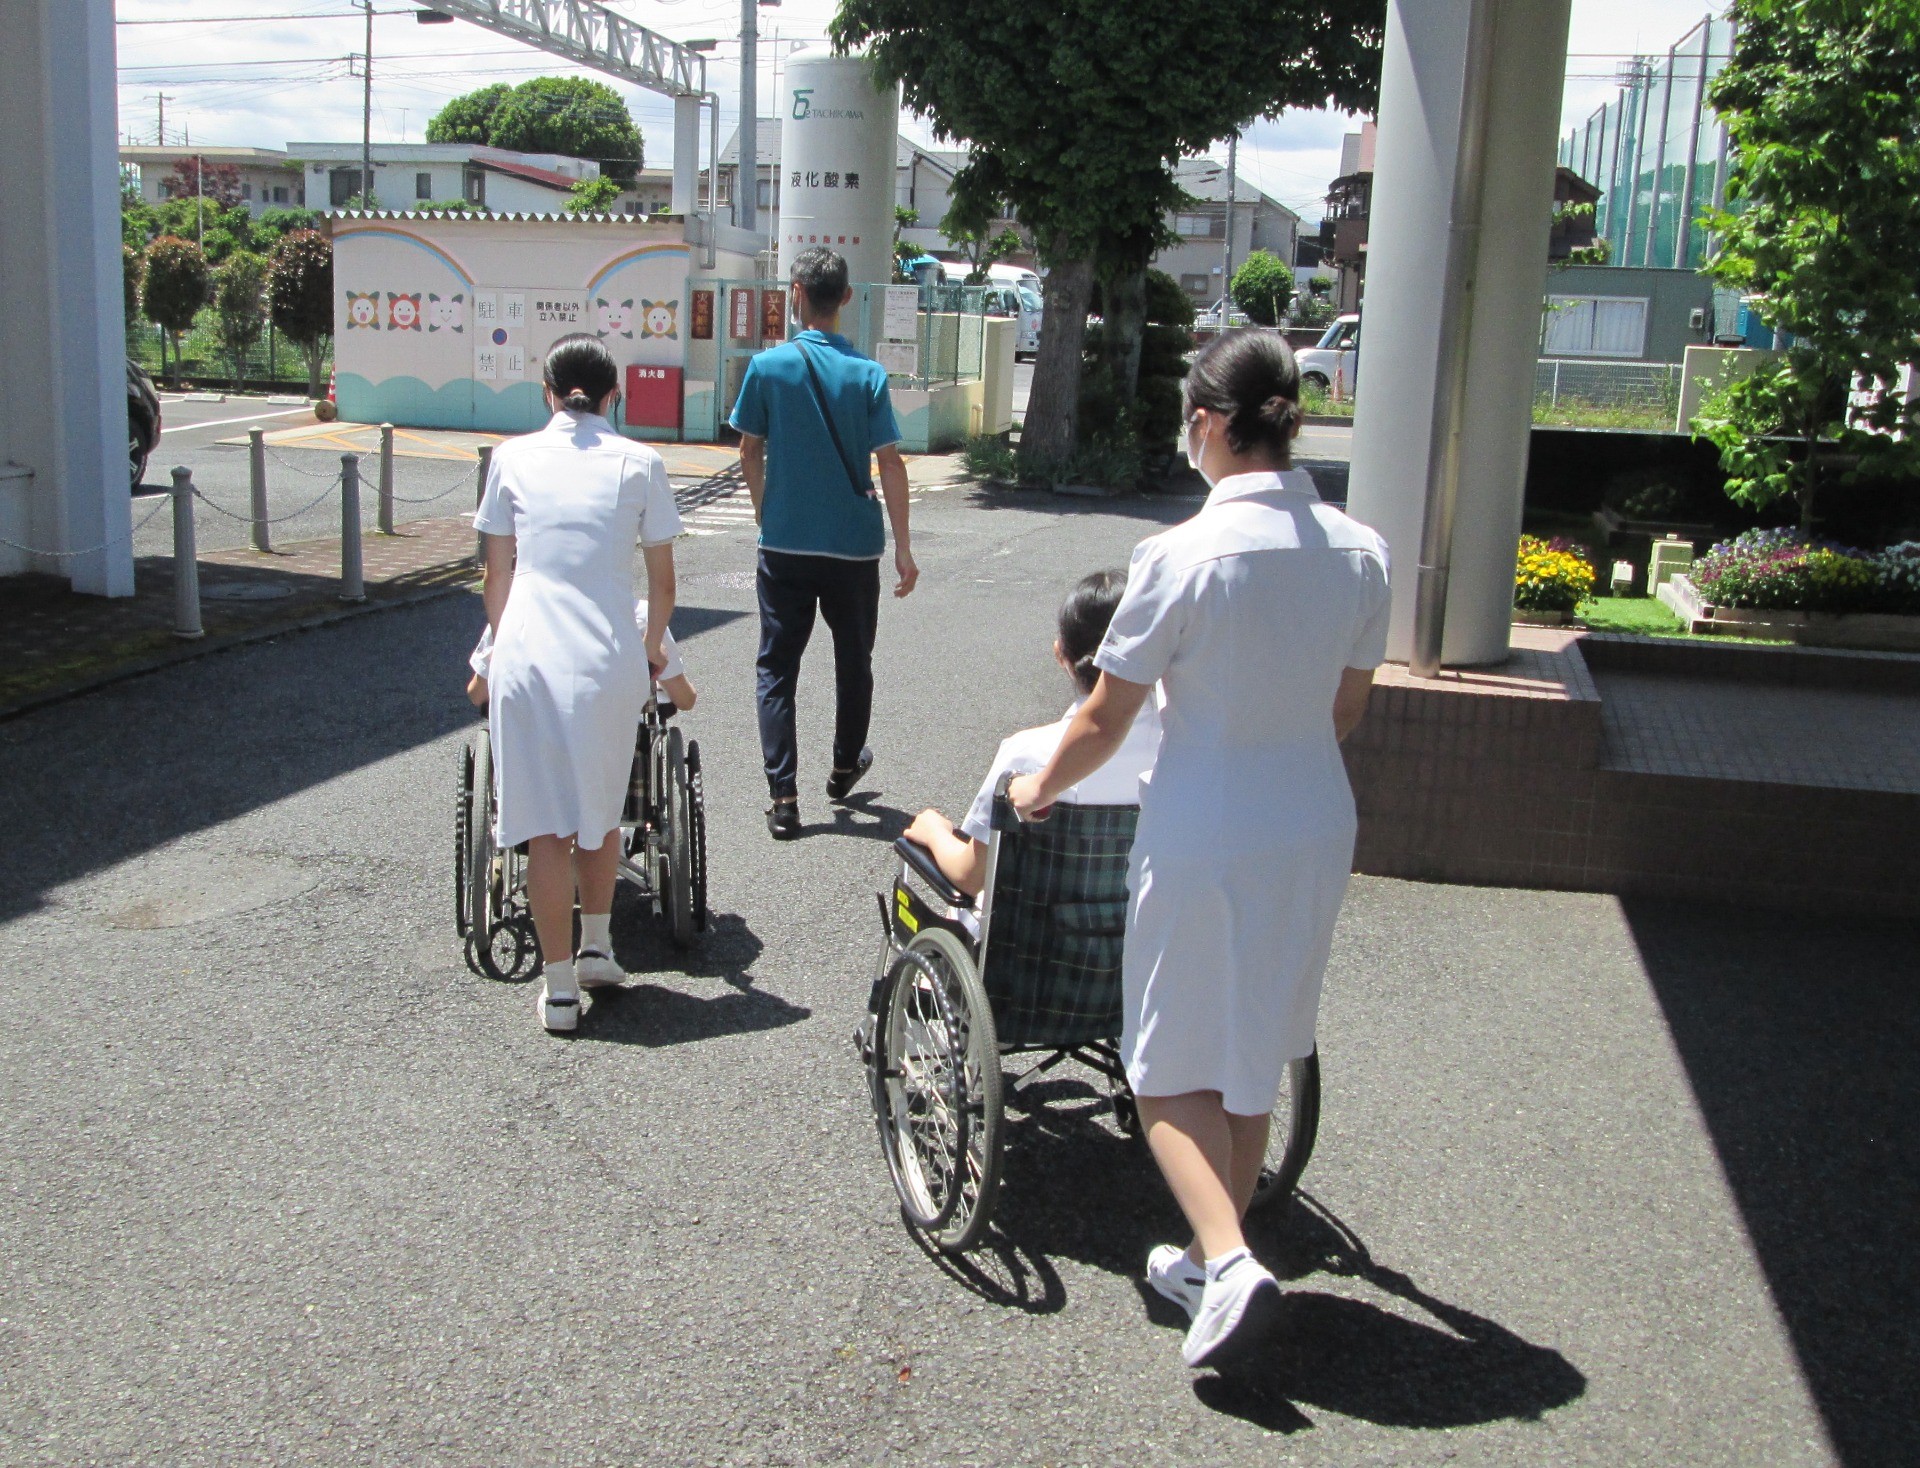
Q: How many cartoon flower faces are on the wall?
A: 5